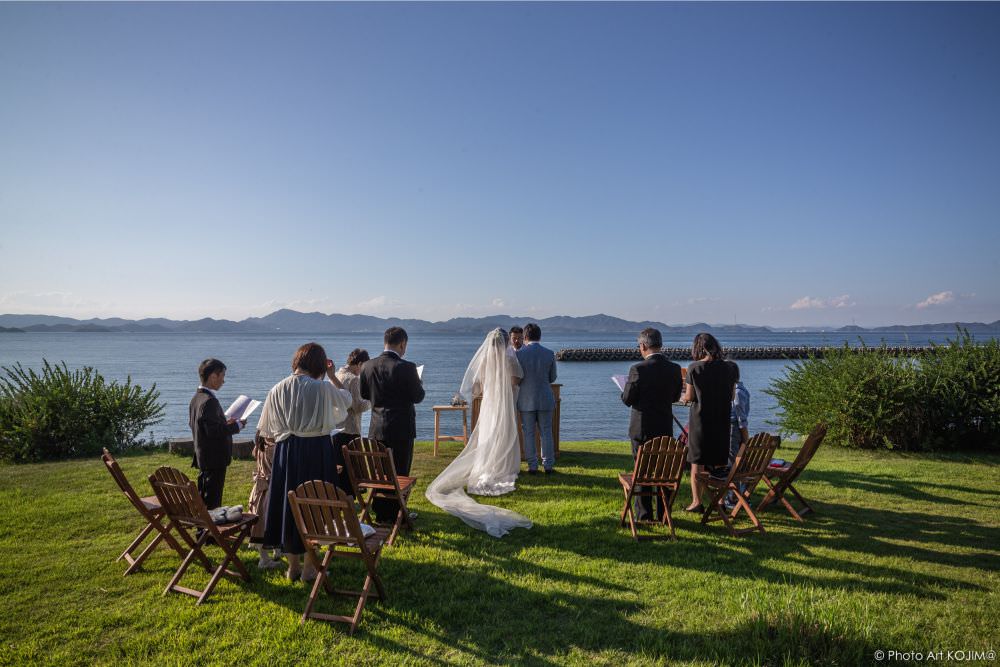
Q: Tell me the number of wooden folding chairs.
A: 7